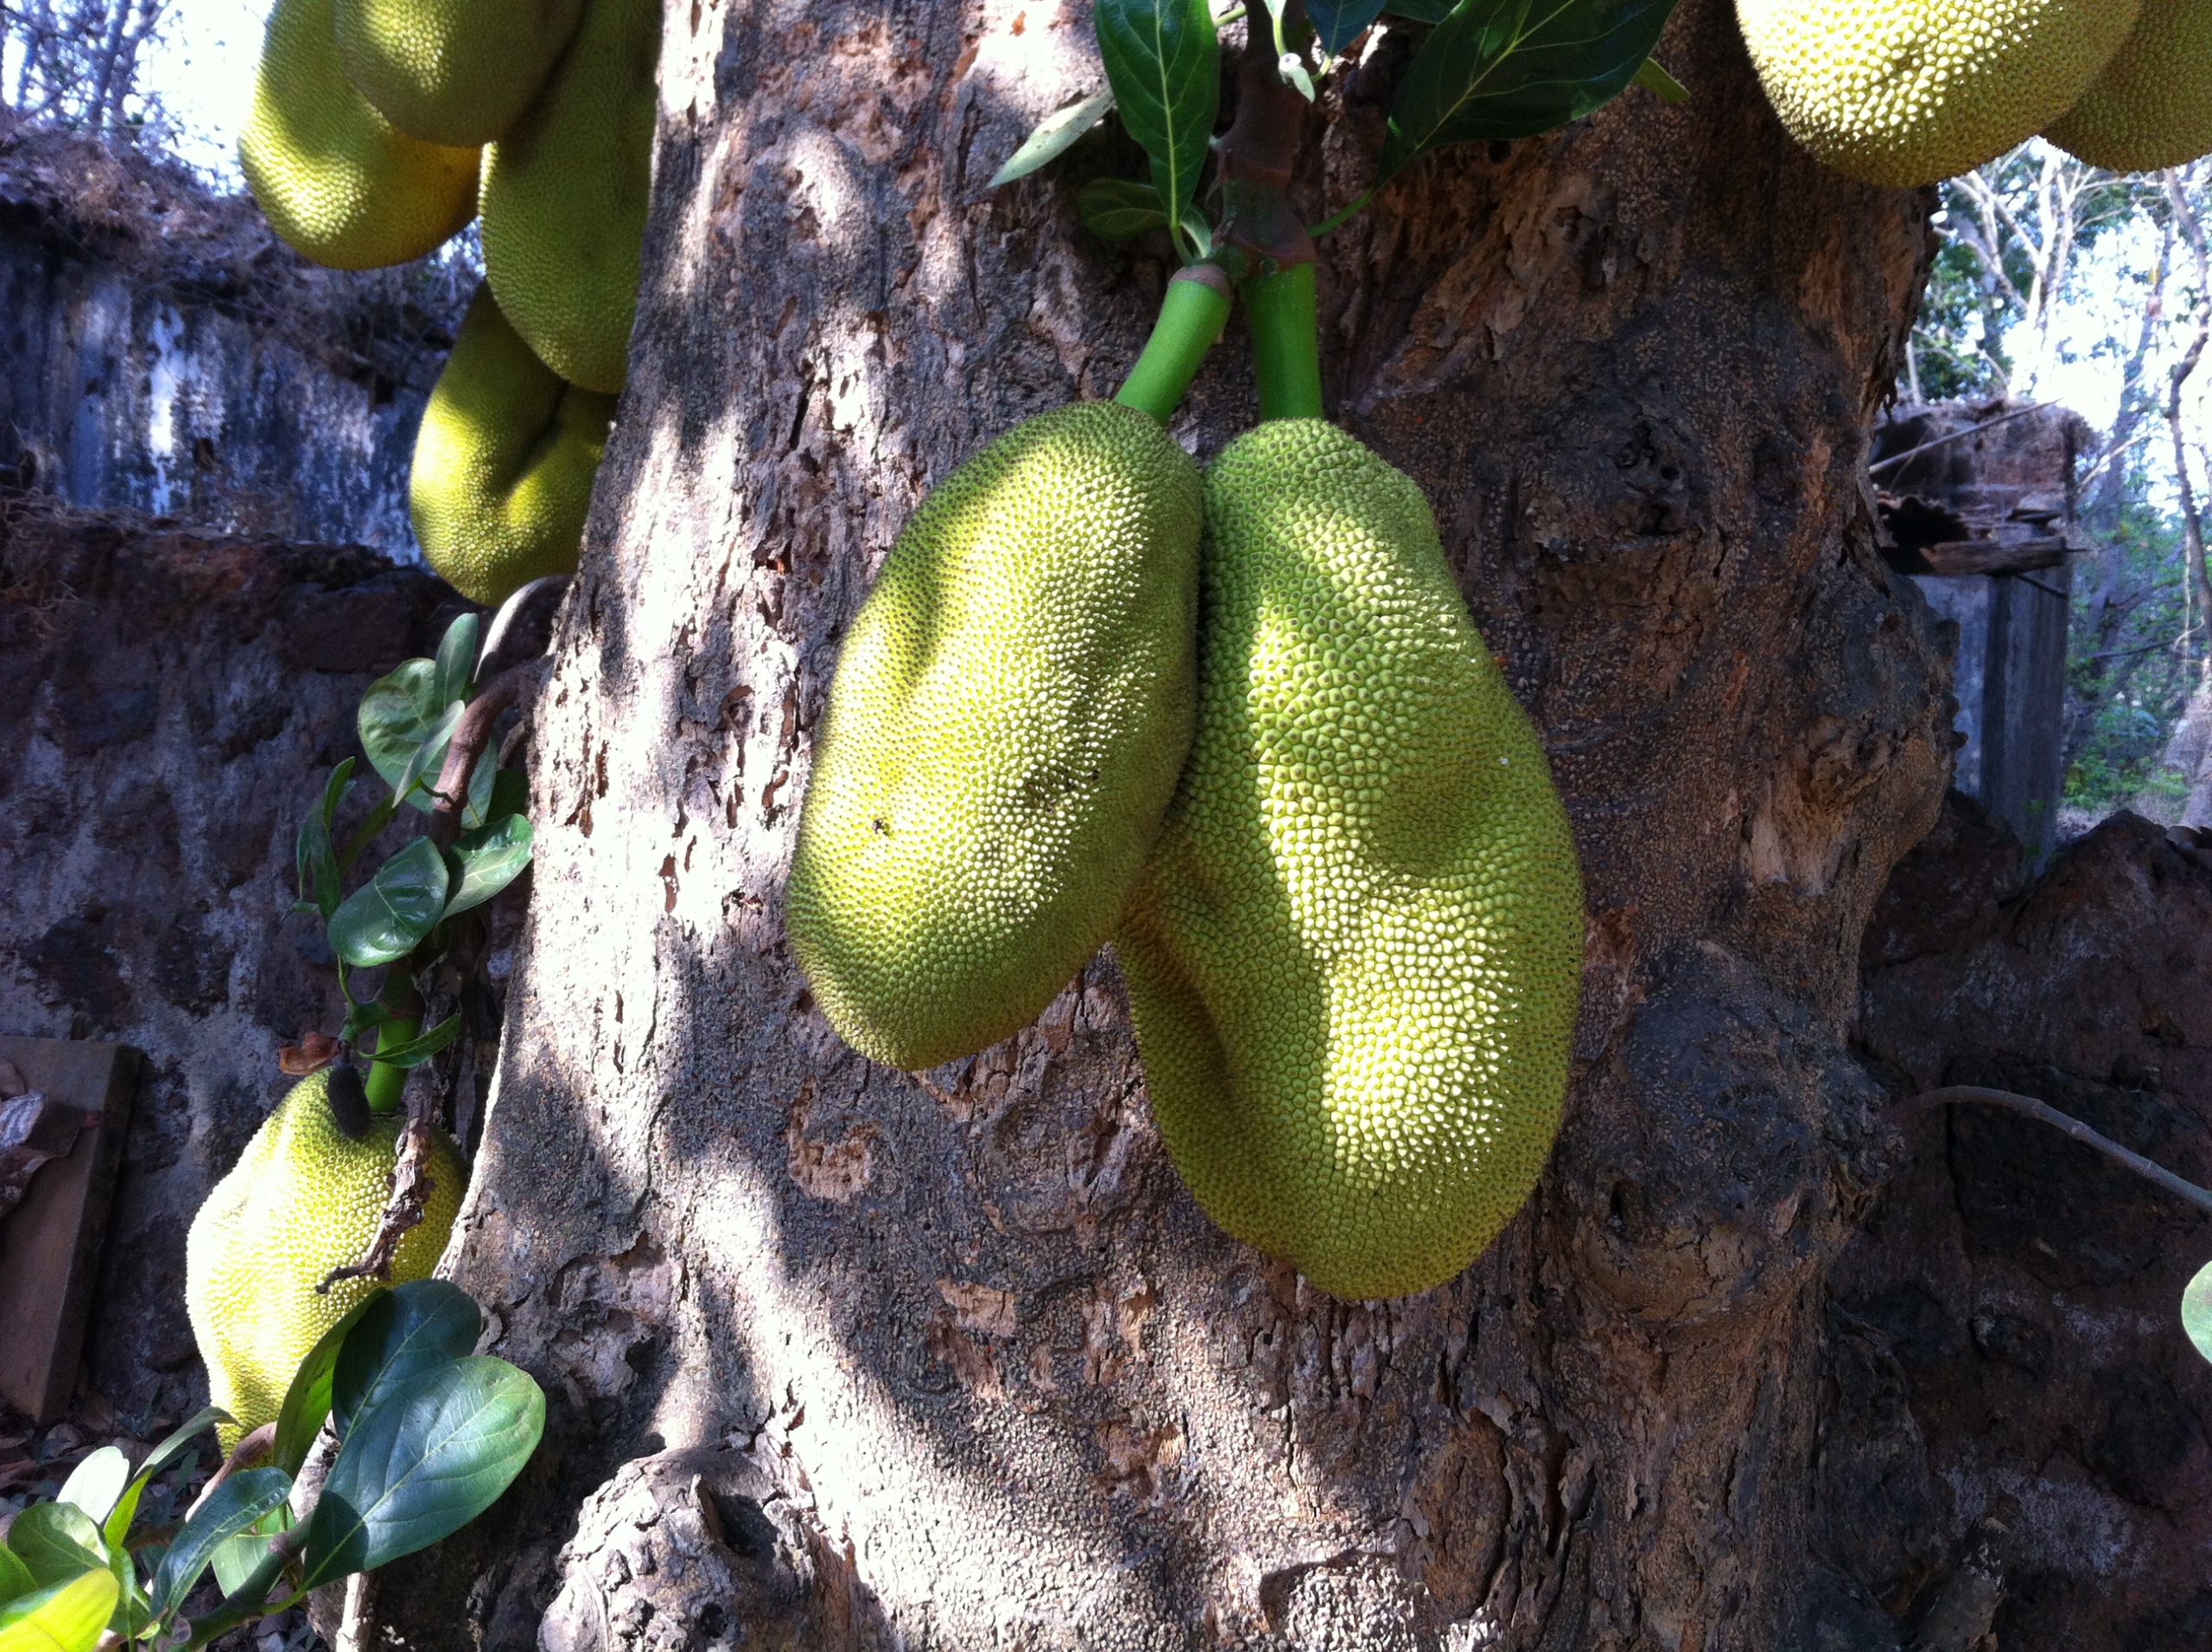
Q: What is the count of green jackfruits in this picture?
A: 9